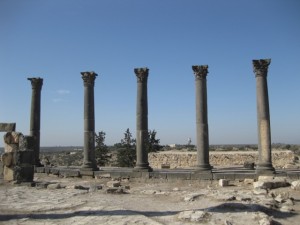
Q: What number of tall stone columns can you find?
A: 5